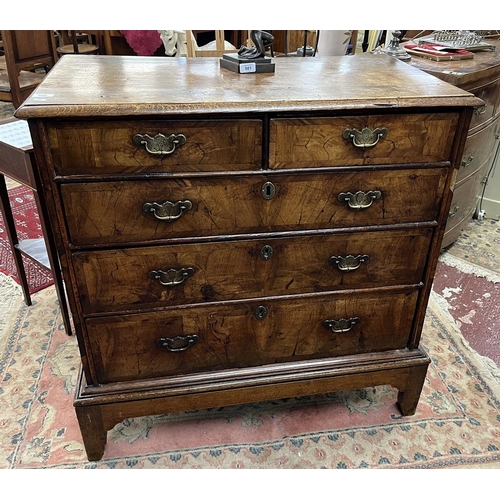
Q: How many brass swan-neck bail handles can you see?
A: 8